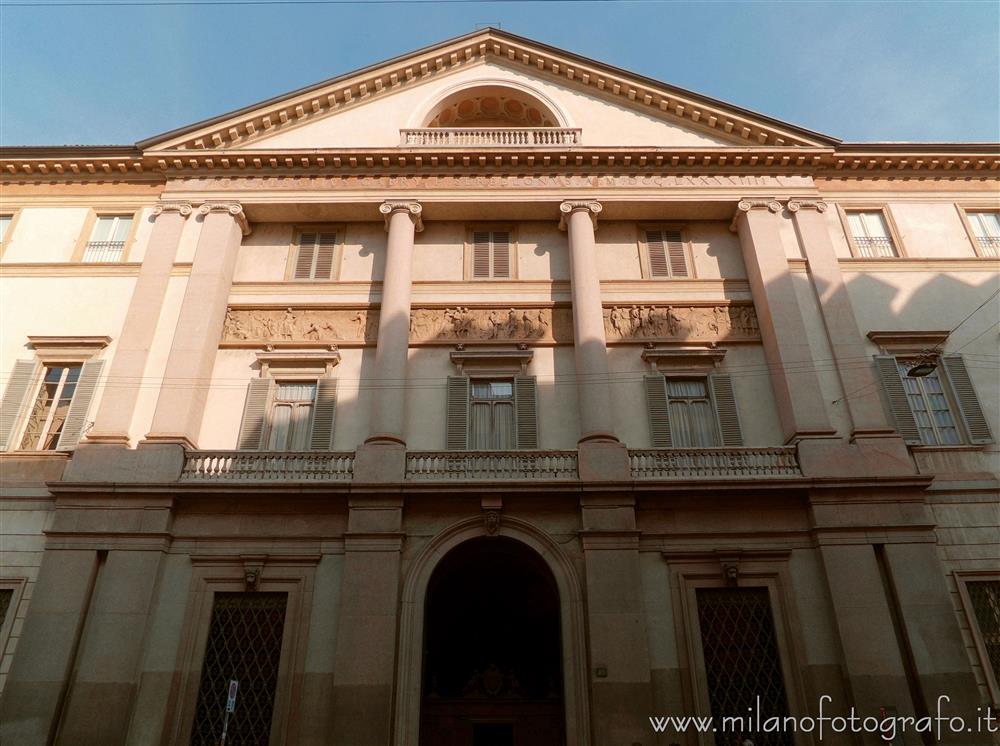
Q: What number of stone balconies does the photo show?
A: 4